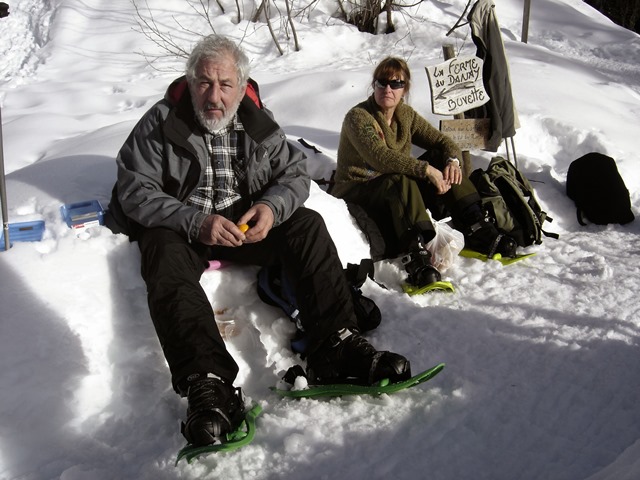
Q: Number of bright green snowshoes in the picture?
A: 2